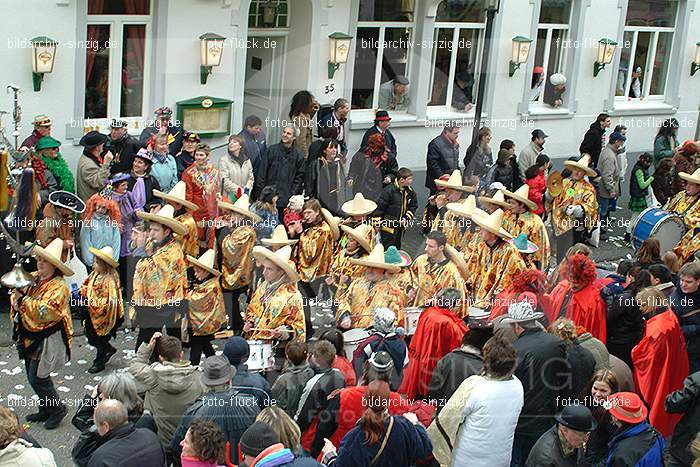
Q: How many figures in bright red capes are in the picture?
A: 4